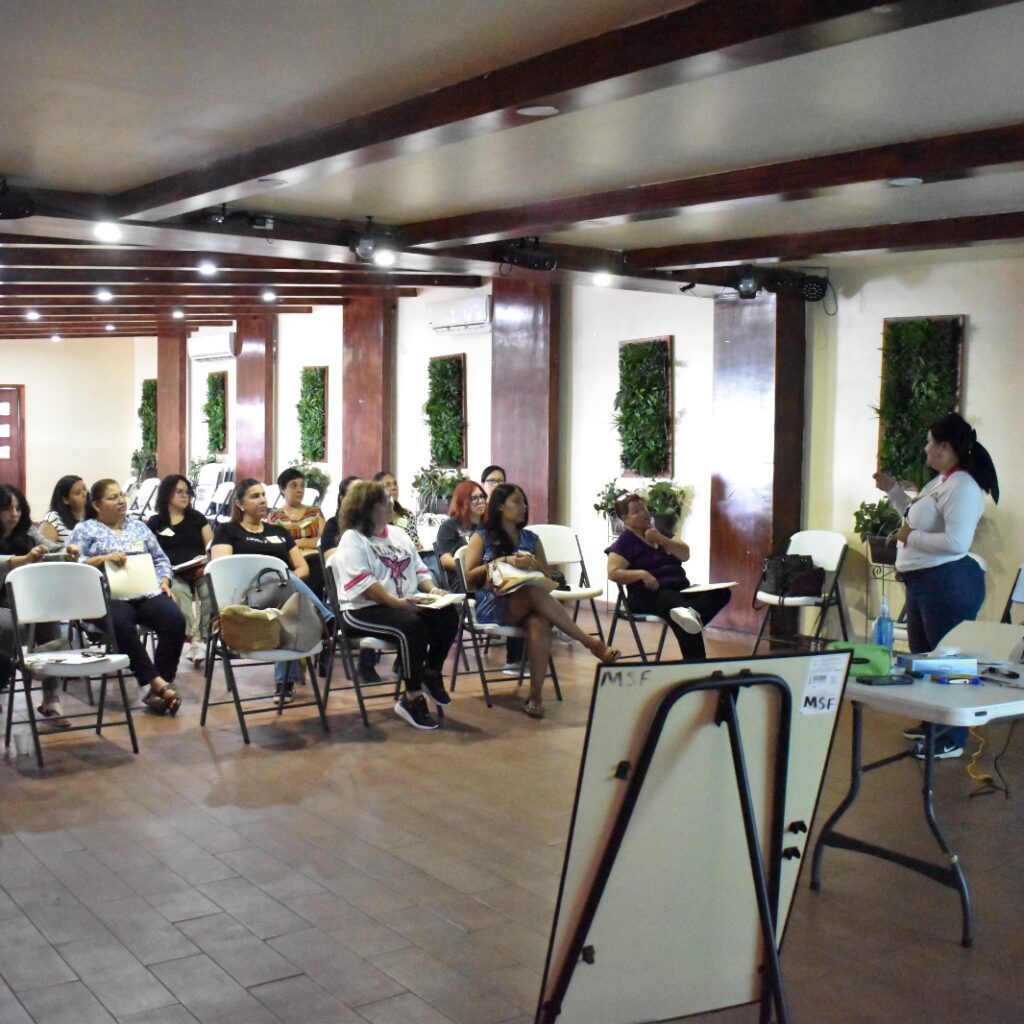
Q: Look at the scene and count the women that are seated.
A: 13